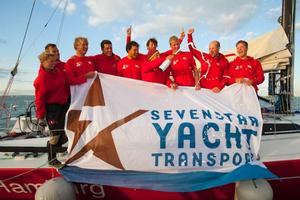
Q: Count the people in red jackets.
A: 9